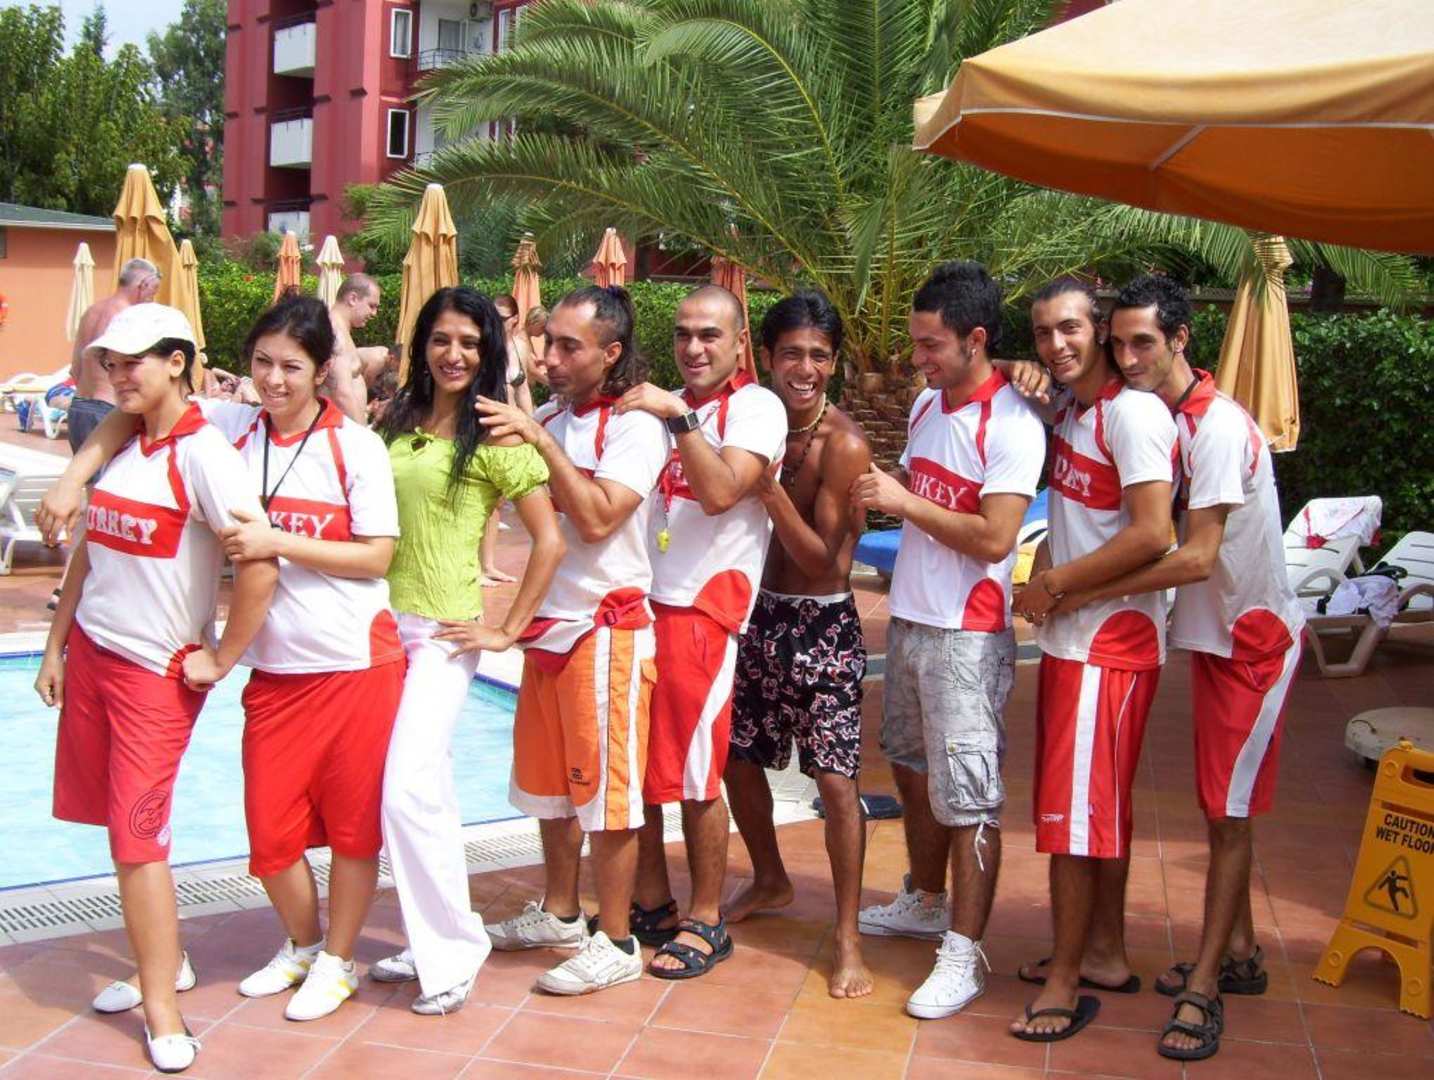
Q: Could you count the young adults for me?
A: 9